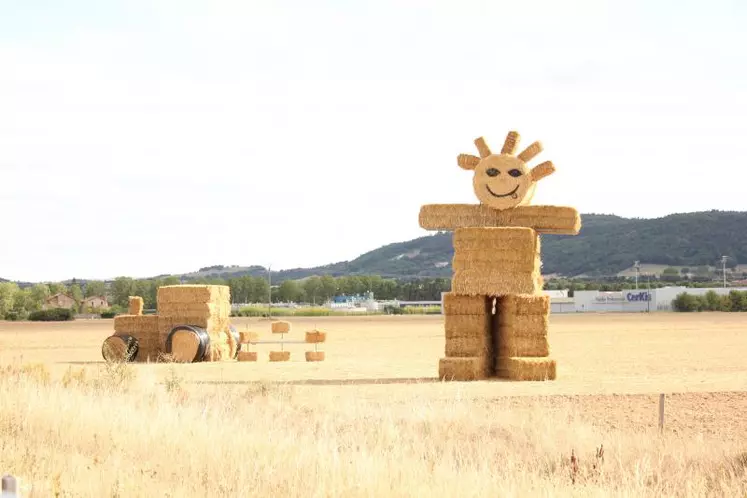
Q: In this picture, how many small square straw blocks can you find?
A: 6